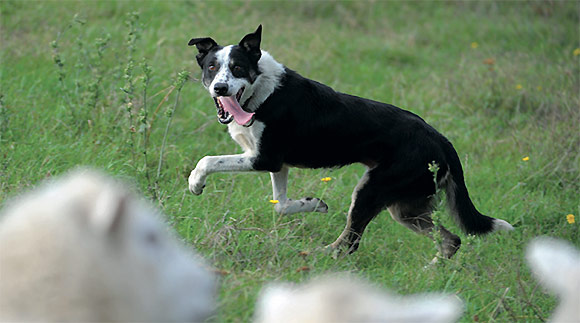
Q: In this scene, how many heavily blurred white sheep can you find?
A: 3